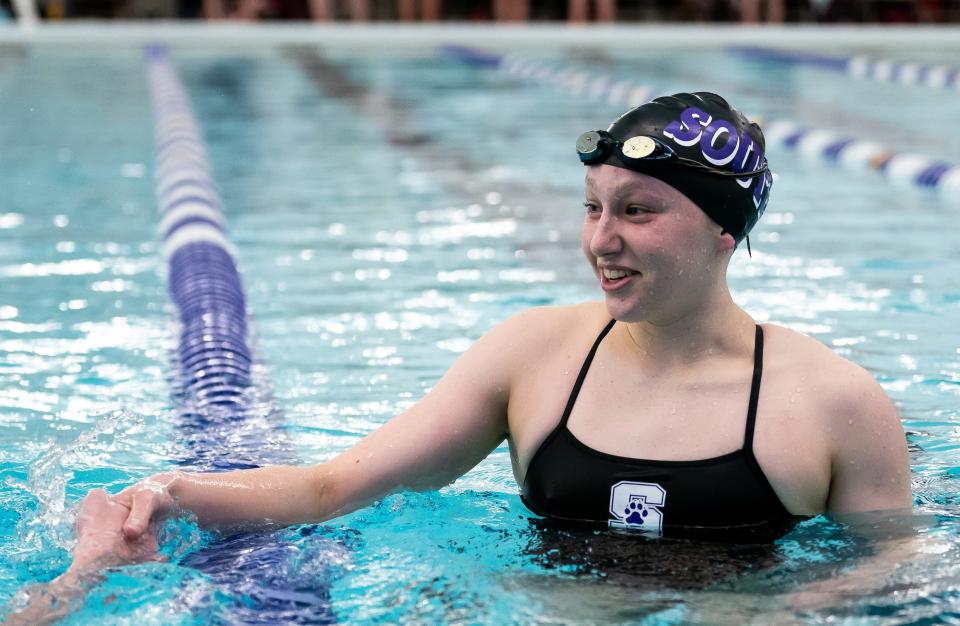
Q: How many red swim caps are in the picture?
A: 0